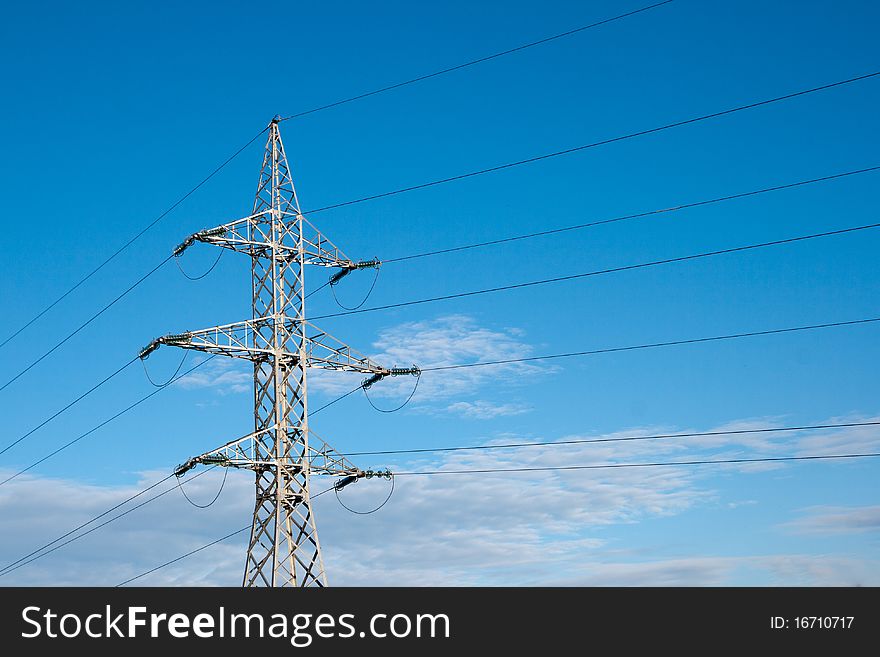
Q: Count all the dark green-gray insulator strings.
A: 12